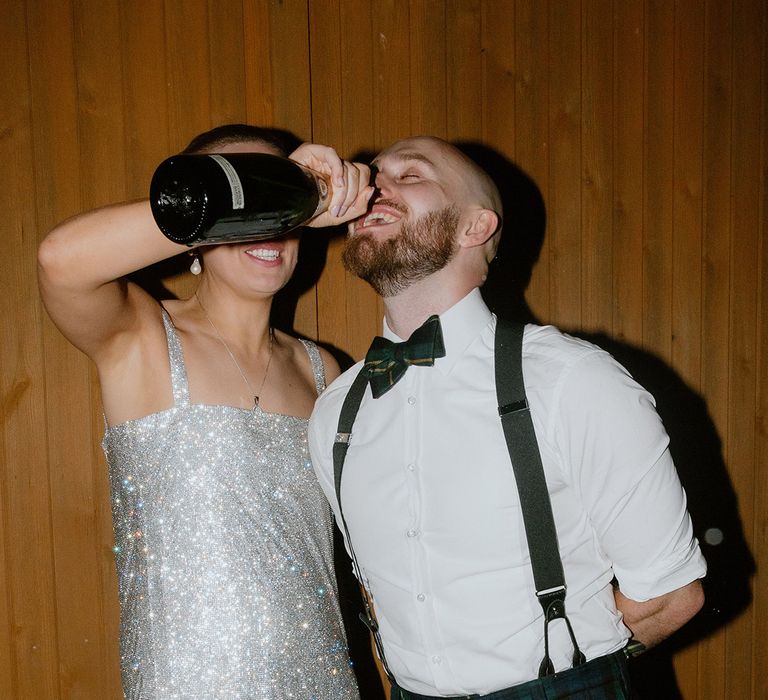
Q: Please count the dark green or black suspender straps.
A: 2